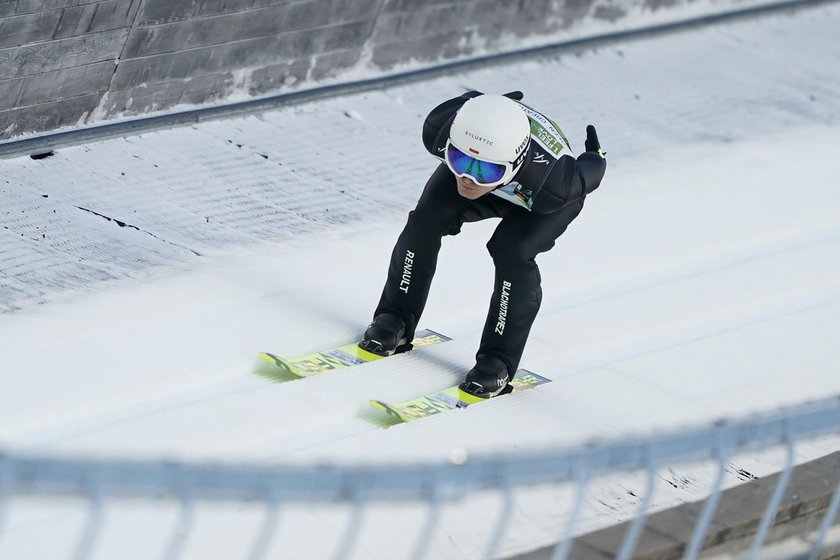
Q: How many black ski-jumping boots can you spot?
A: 2